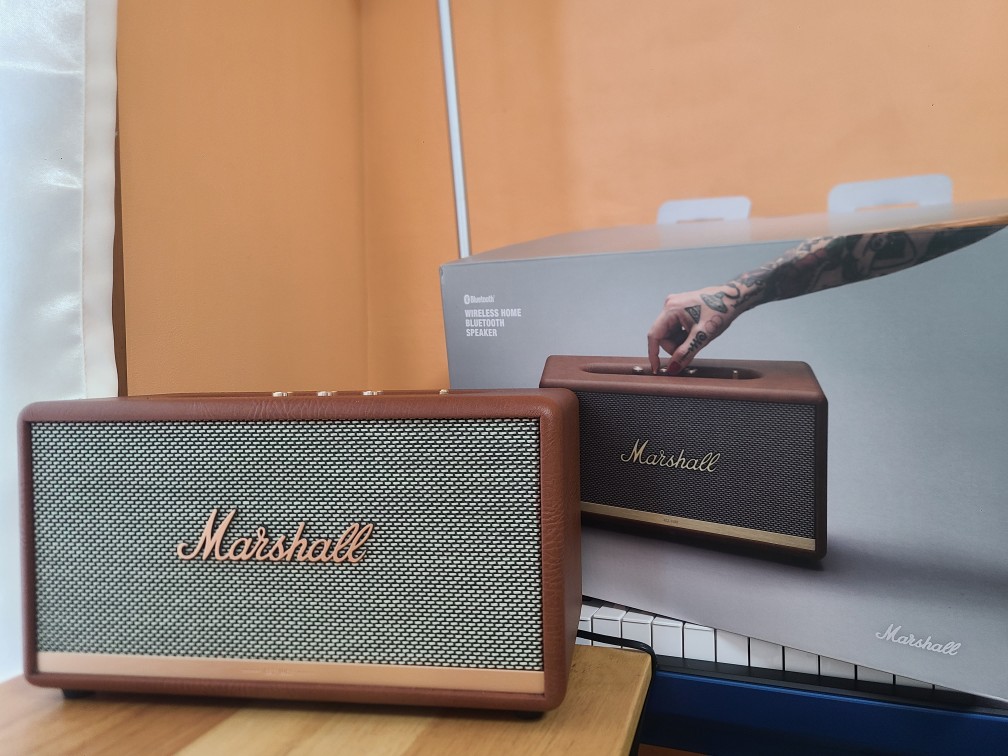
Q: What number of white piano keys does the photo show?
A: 12